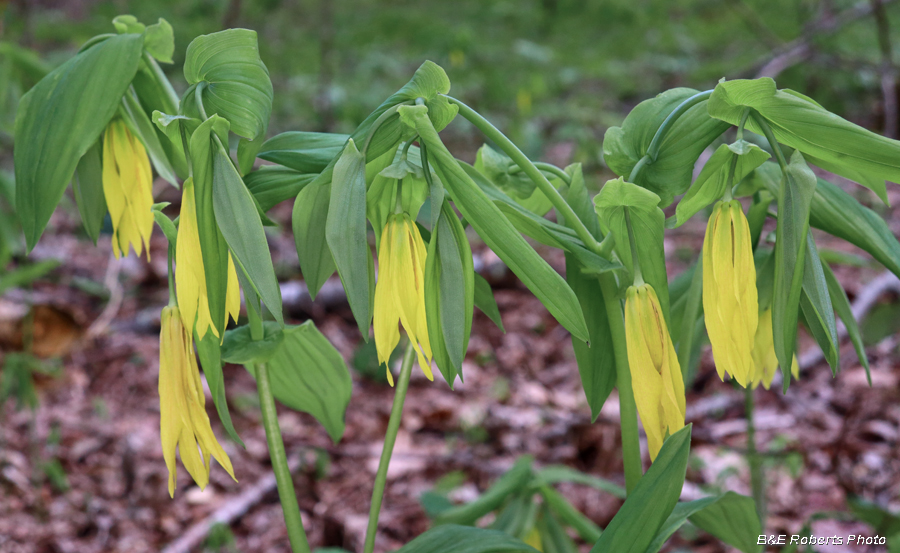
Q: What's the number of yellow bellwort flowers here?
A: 7